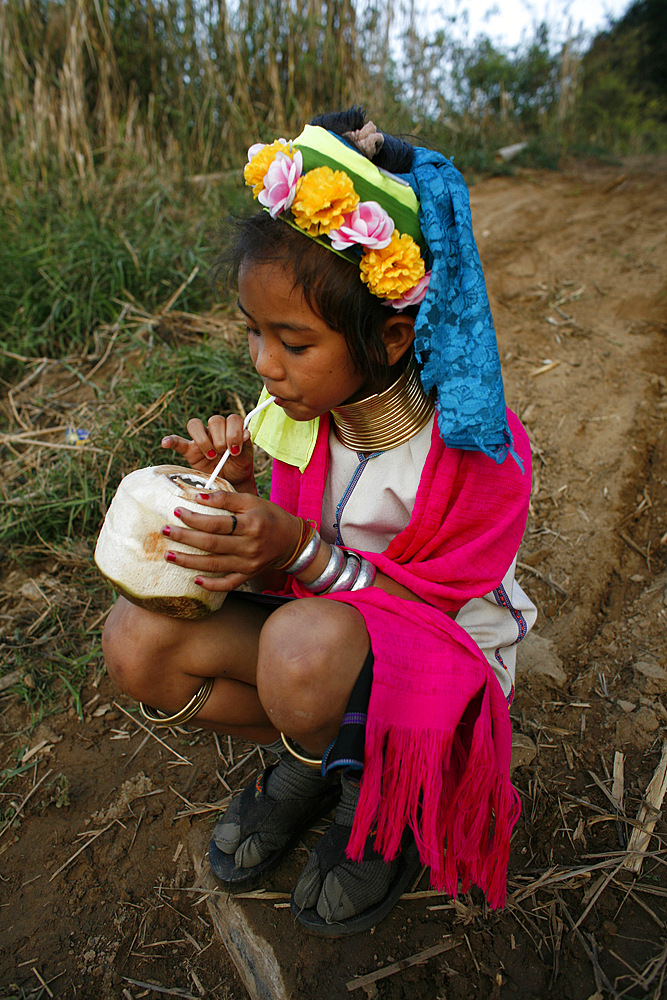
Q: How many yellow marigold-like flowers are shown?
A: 3